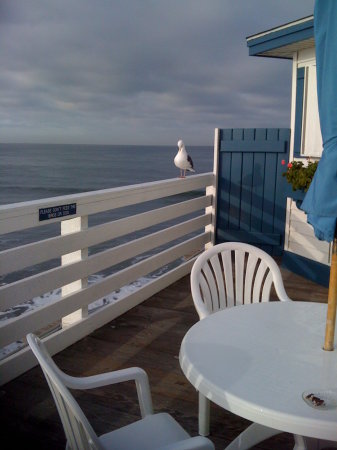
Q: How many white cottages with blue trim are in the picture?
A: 1